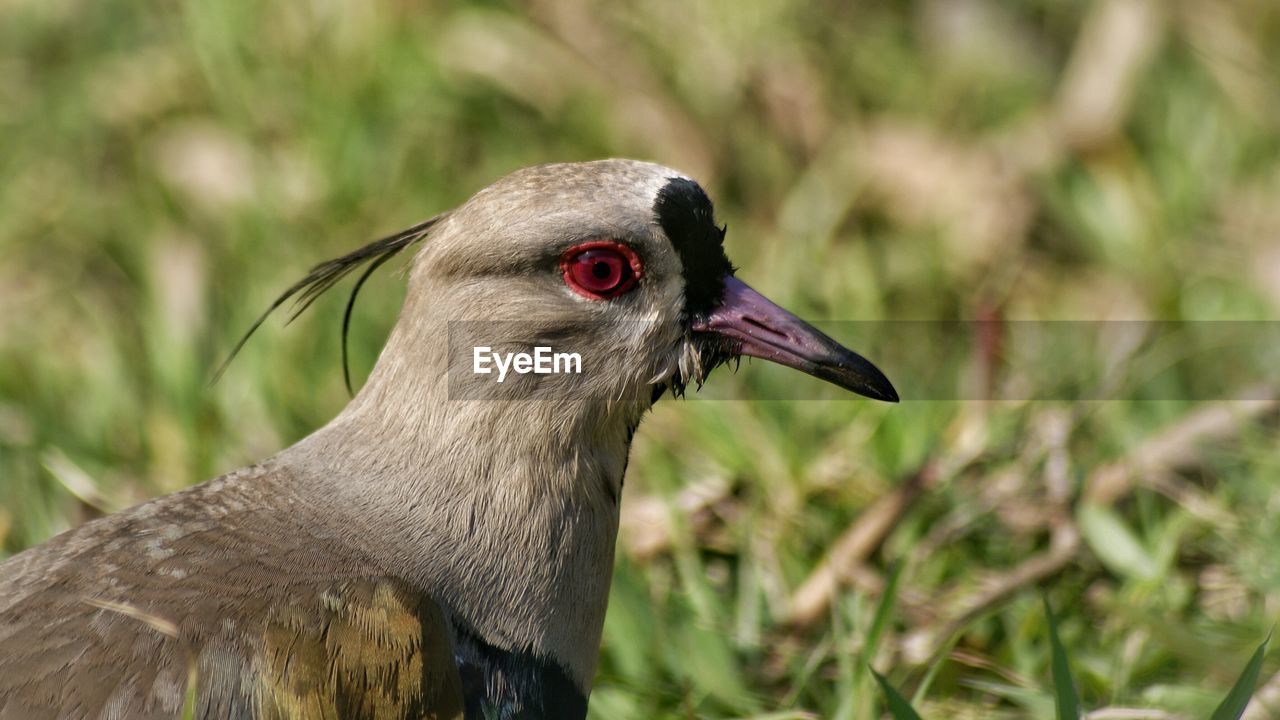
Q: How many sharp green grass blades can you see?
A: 3